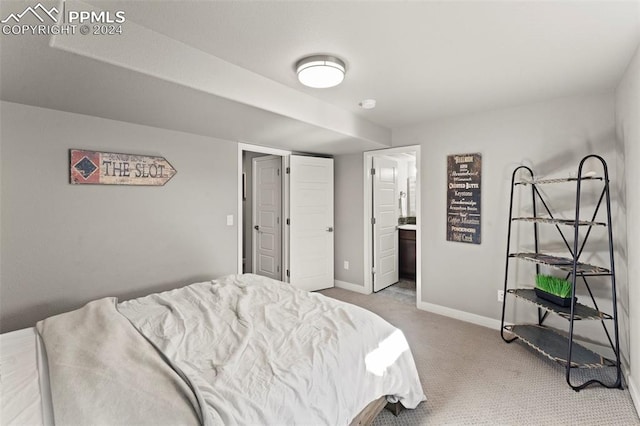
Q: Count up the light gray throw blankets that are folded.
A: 1